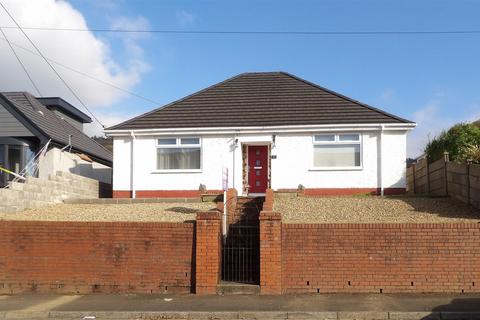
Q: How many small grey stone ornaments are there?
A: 2